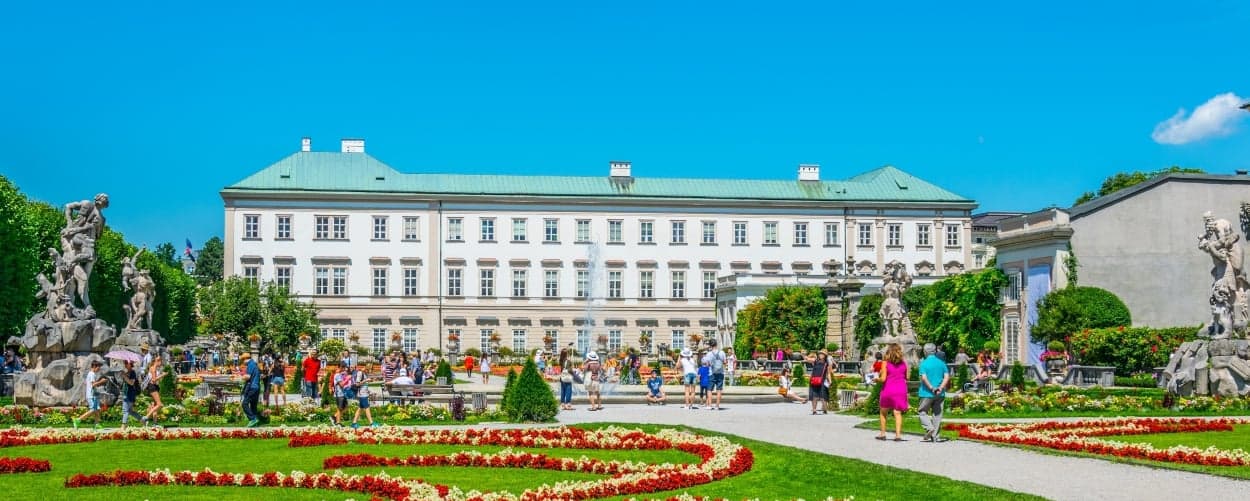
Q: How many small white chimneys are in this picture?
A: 4